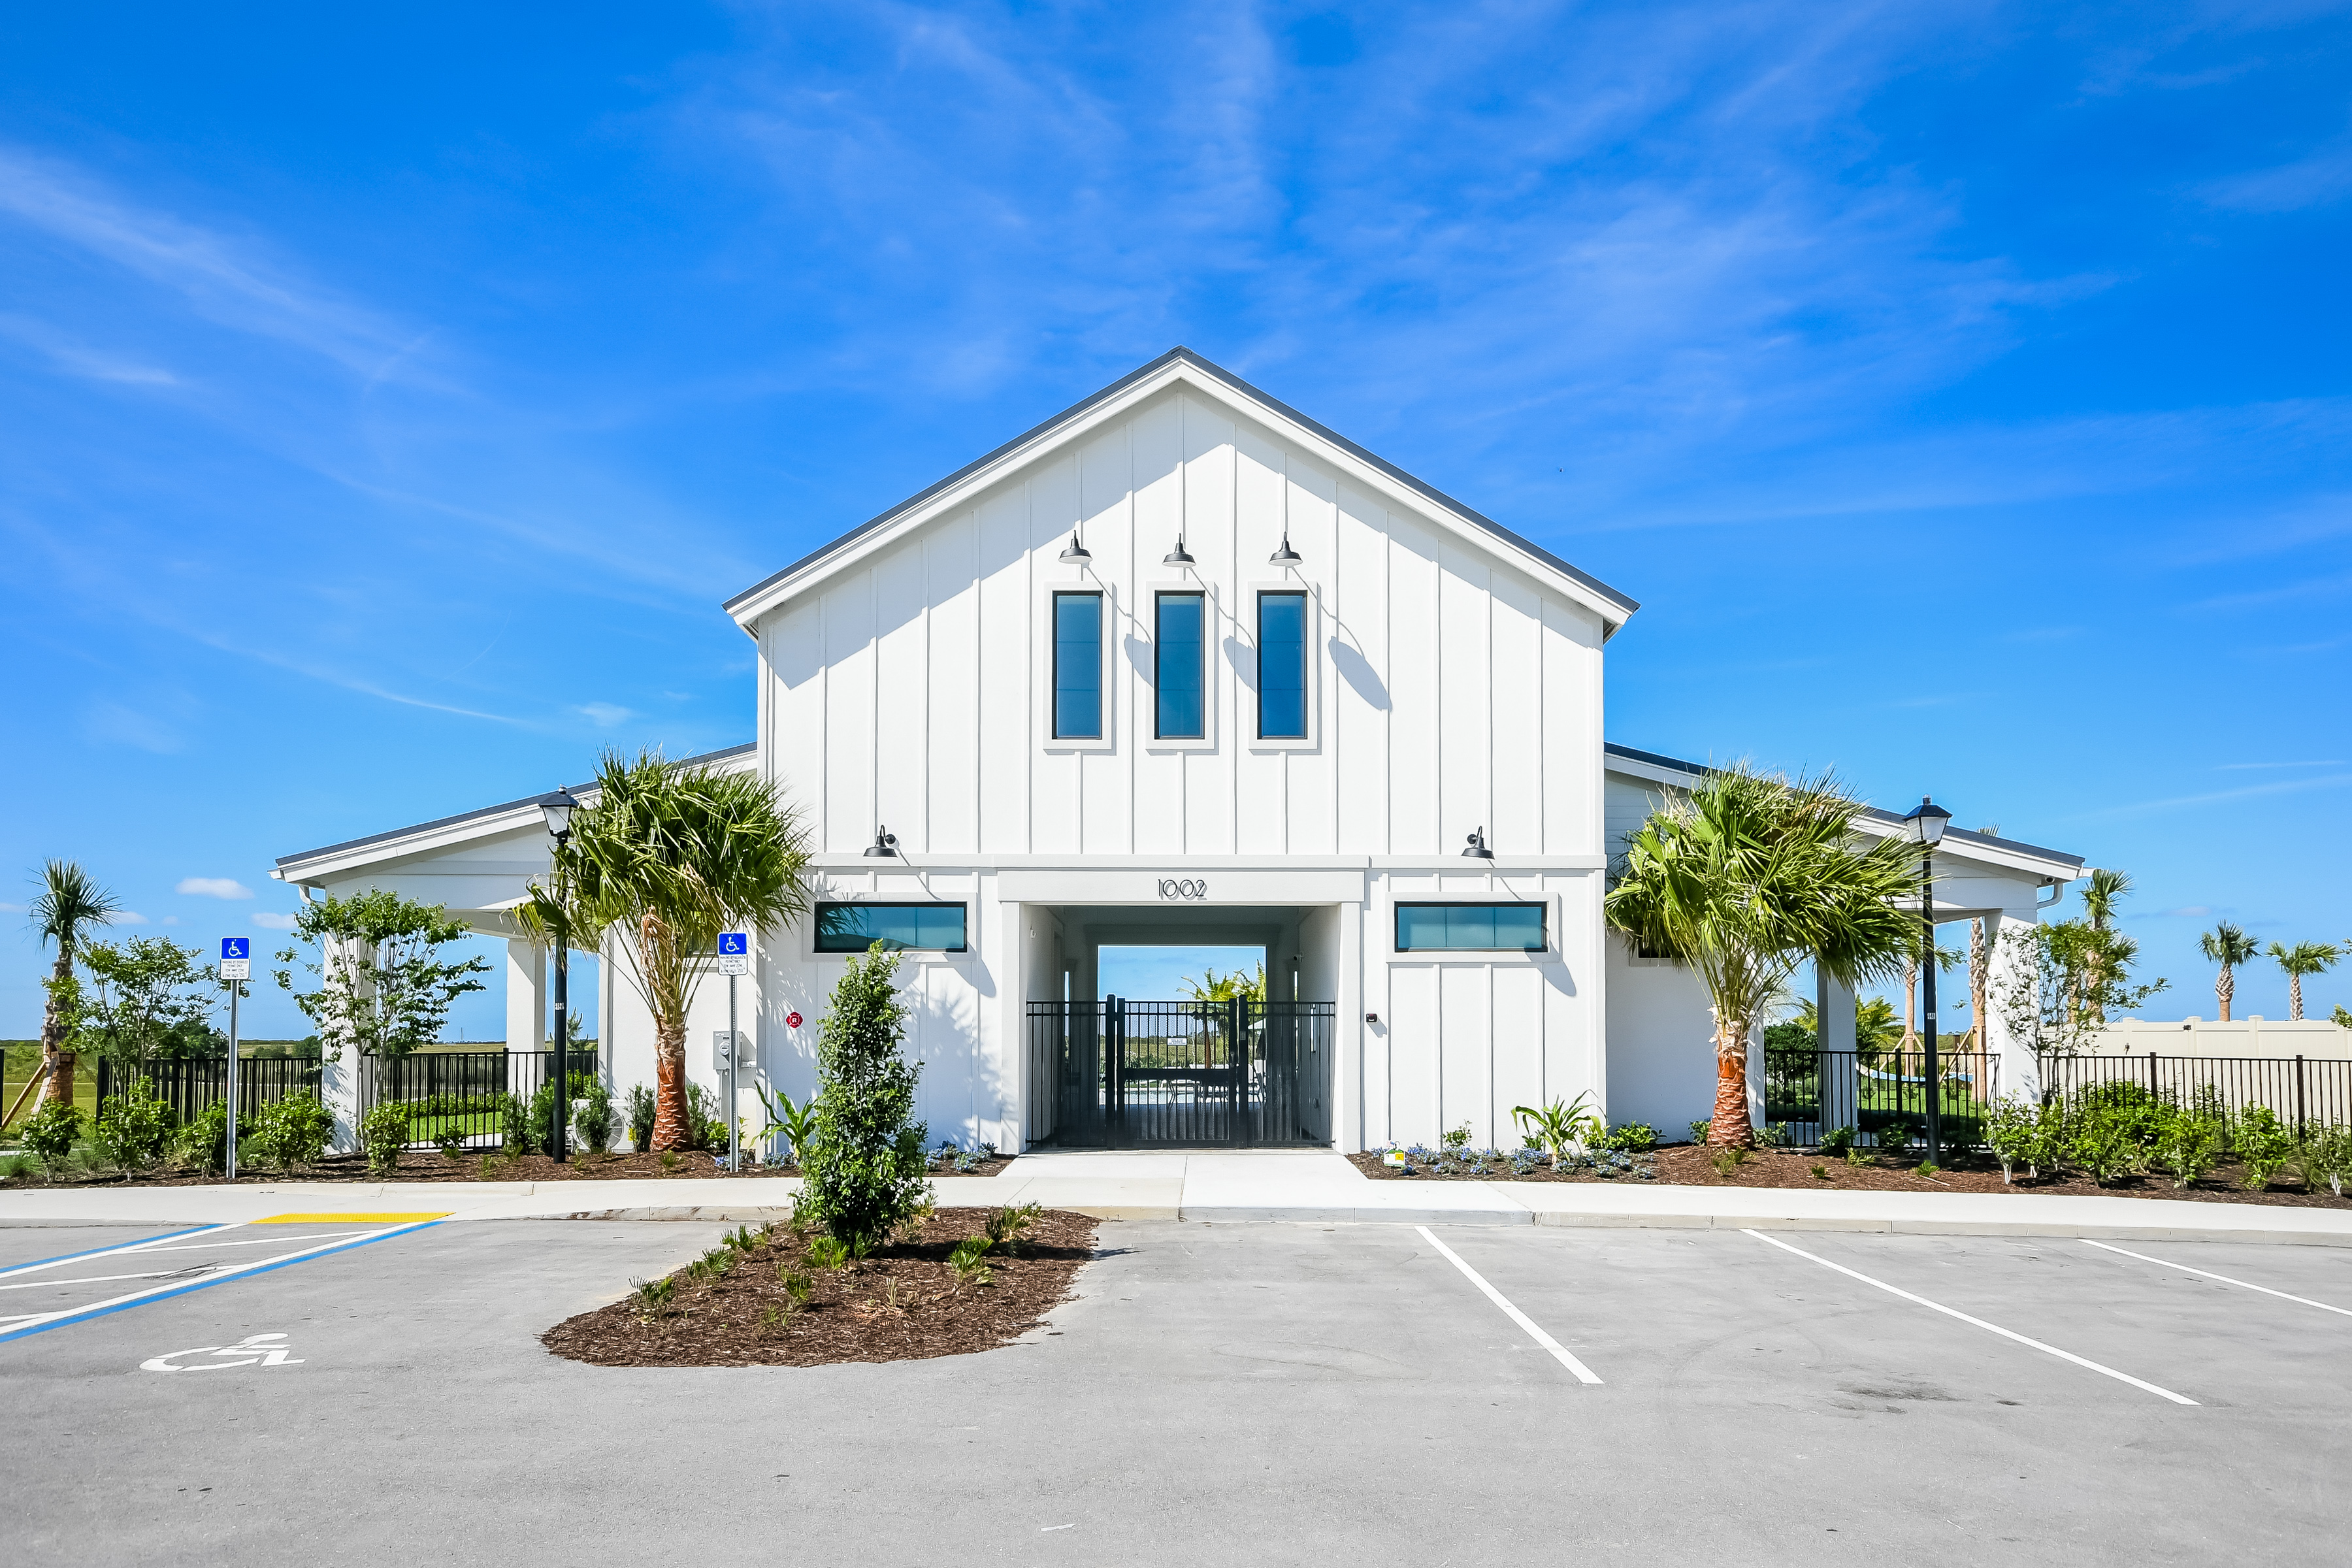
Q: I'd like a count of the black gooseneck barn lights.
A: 5